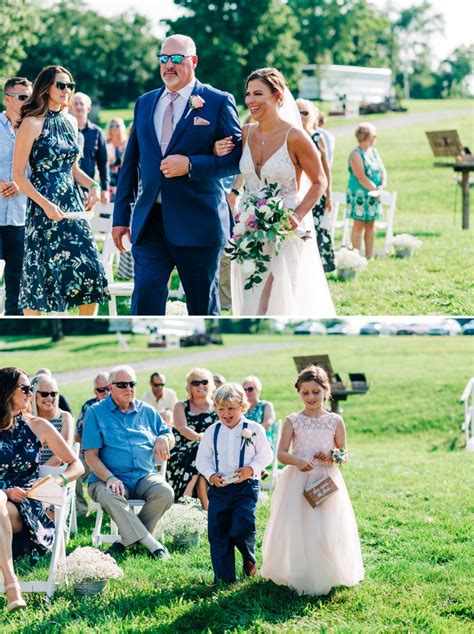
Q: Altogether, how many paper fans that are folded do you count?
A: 1